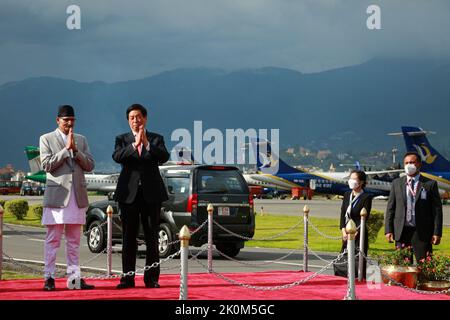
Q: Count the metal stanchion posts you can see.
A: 7